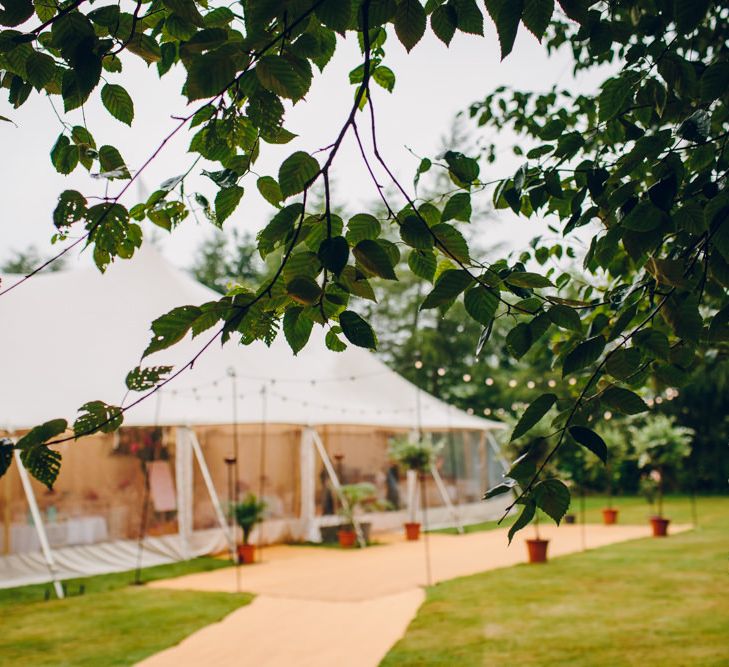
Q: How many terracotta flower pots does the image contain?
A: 6